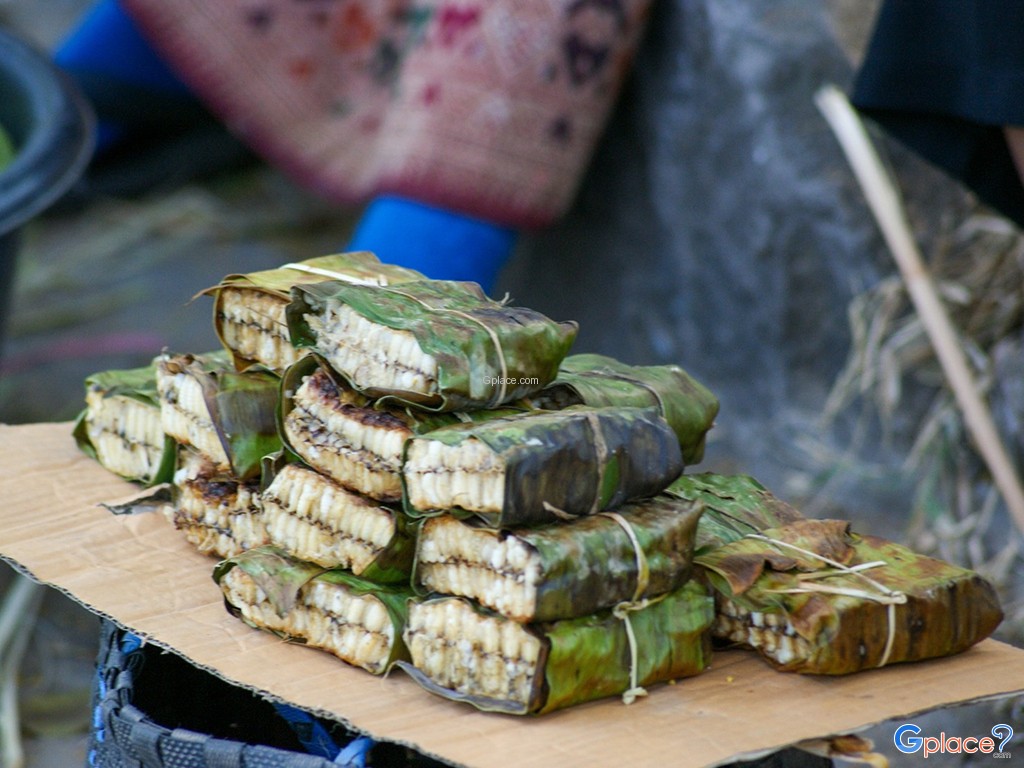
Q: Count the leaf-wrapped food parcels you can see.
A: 14